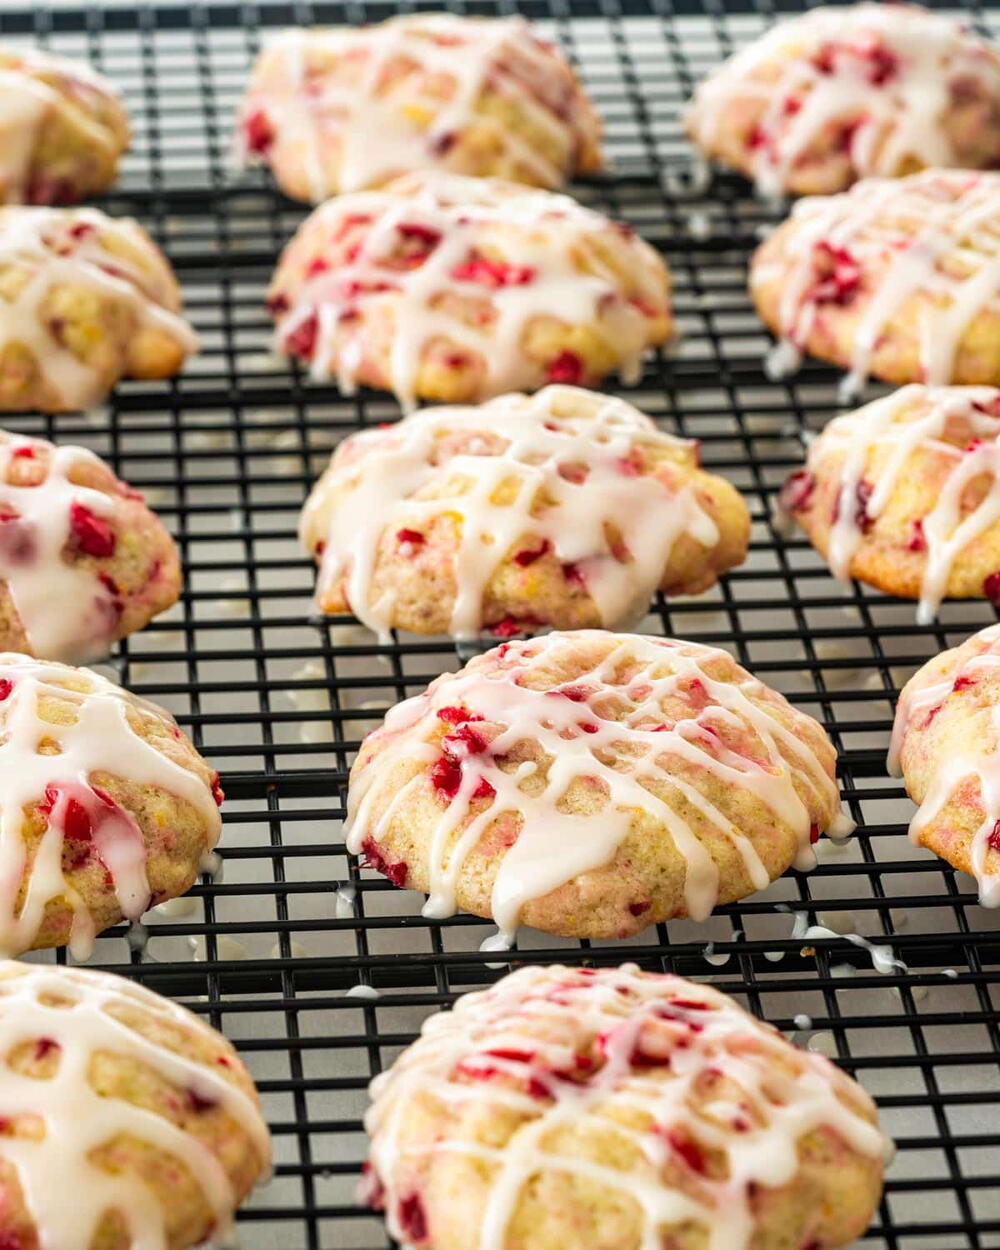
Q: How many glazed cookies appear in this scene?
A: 14